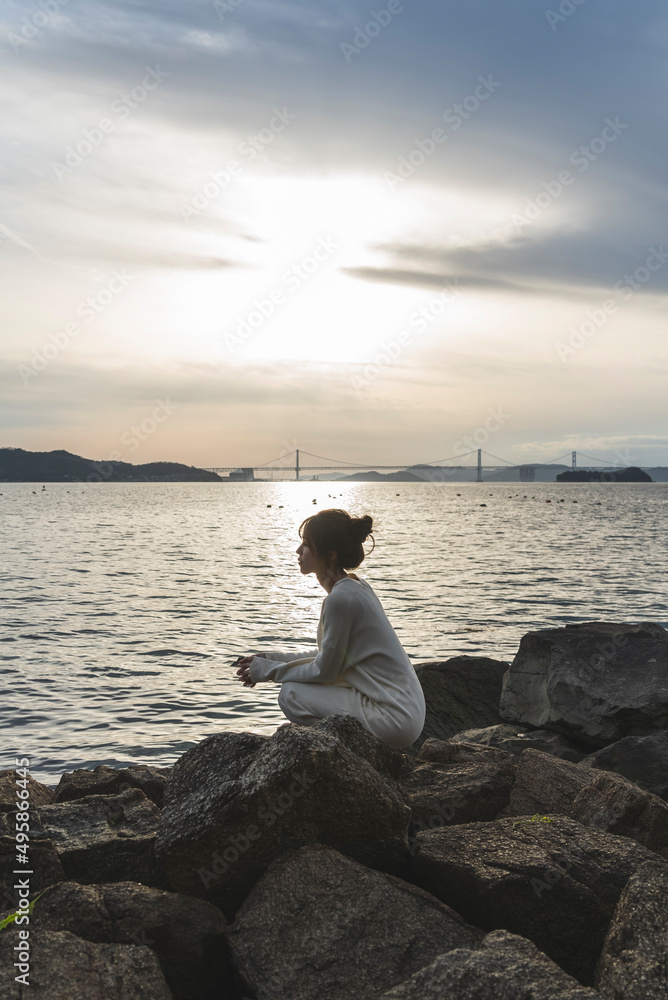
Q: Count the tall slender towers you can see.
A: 3